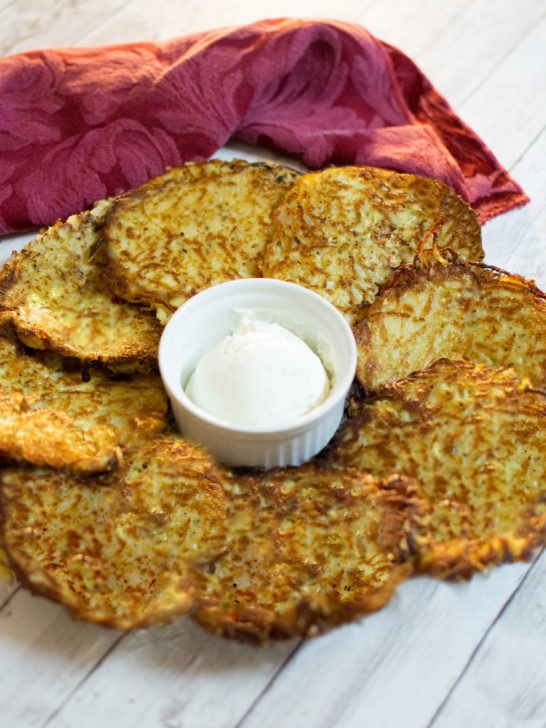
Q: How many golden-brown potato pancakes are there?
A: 8